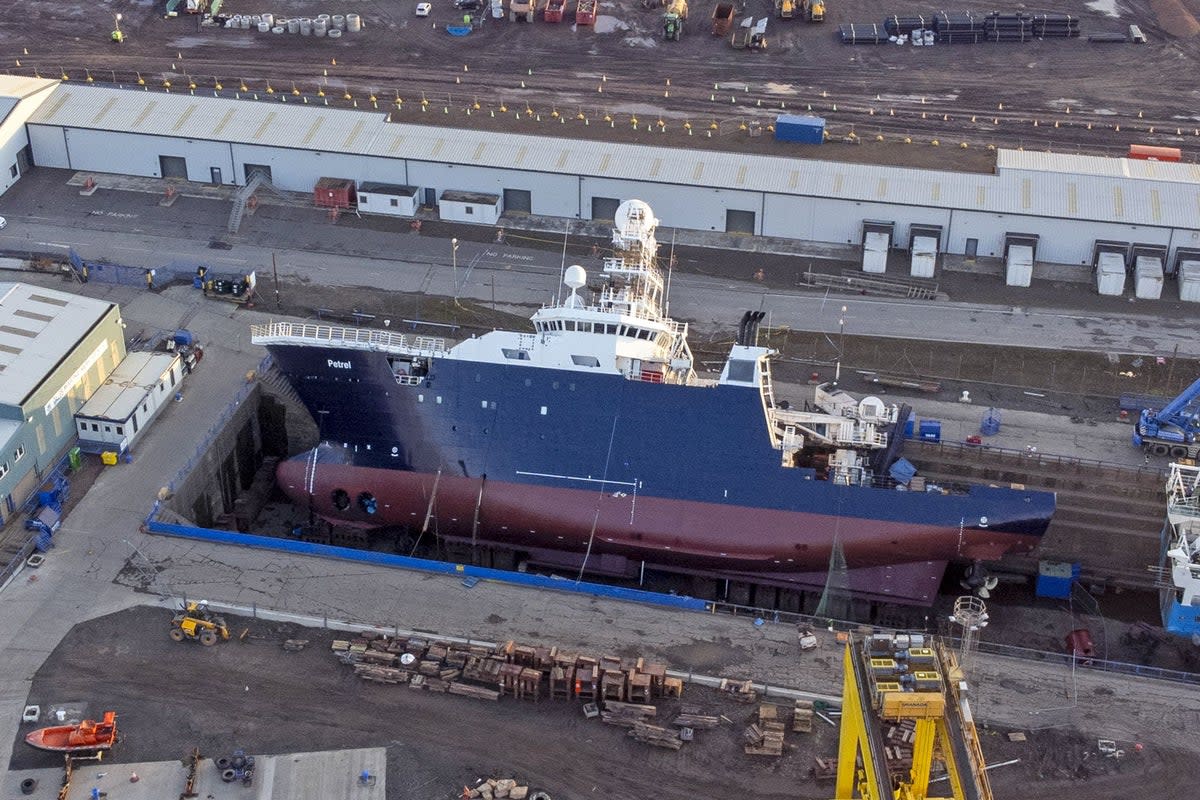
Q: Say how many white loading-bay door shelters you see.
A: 6